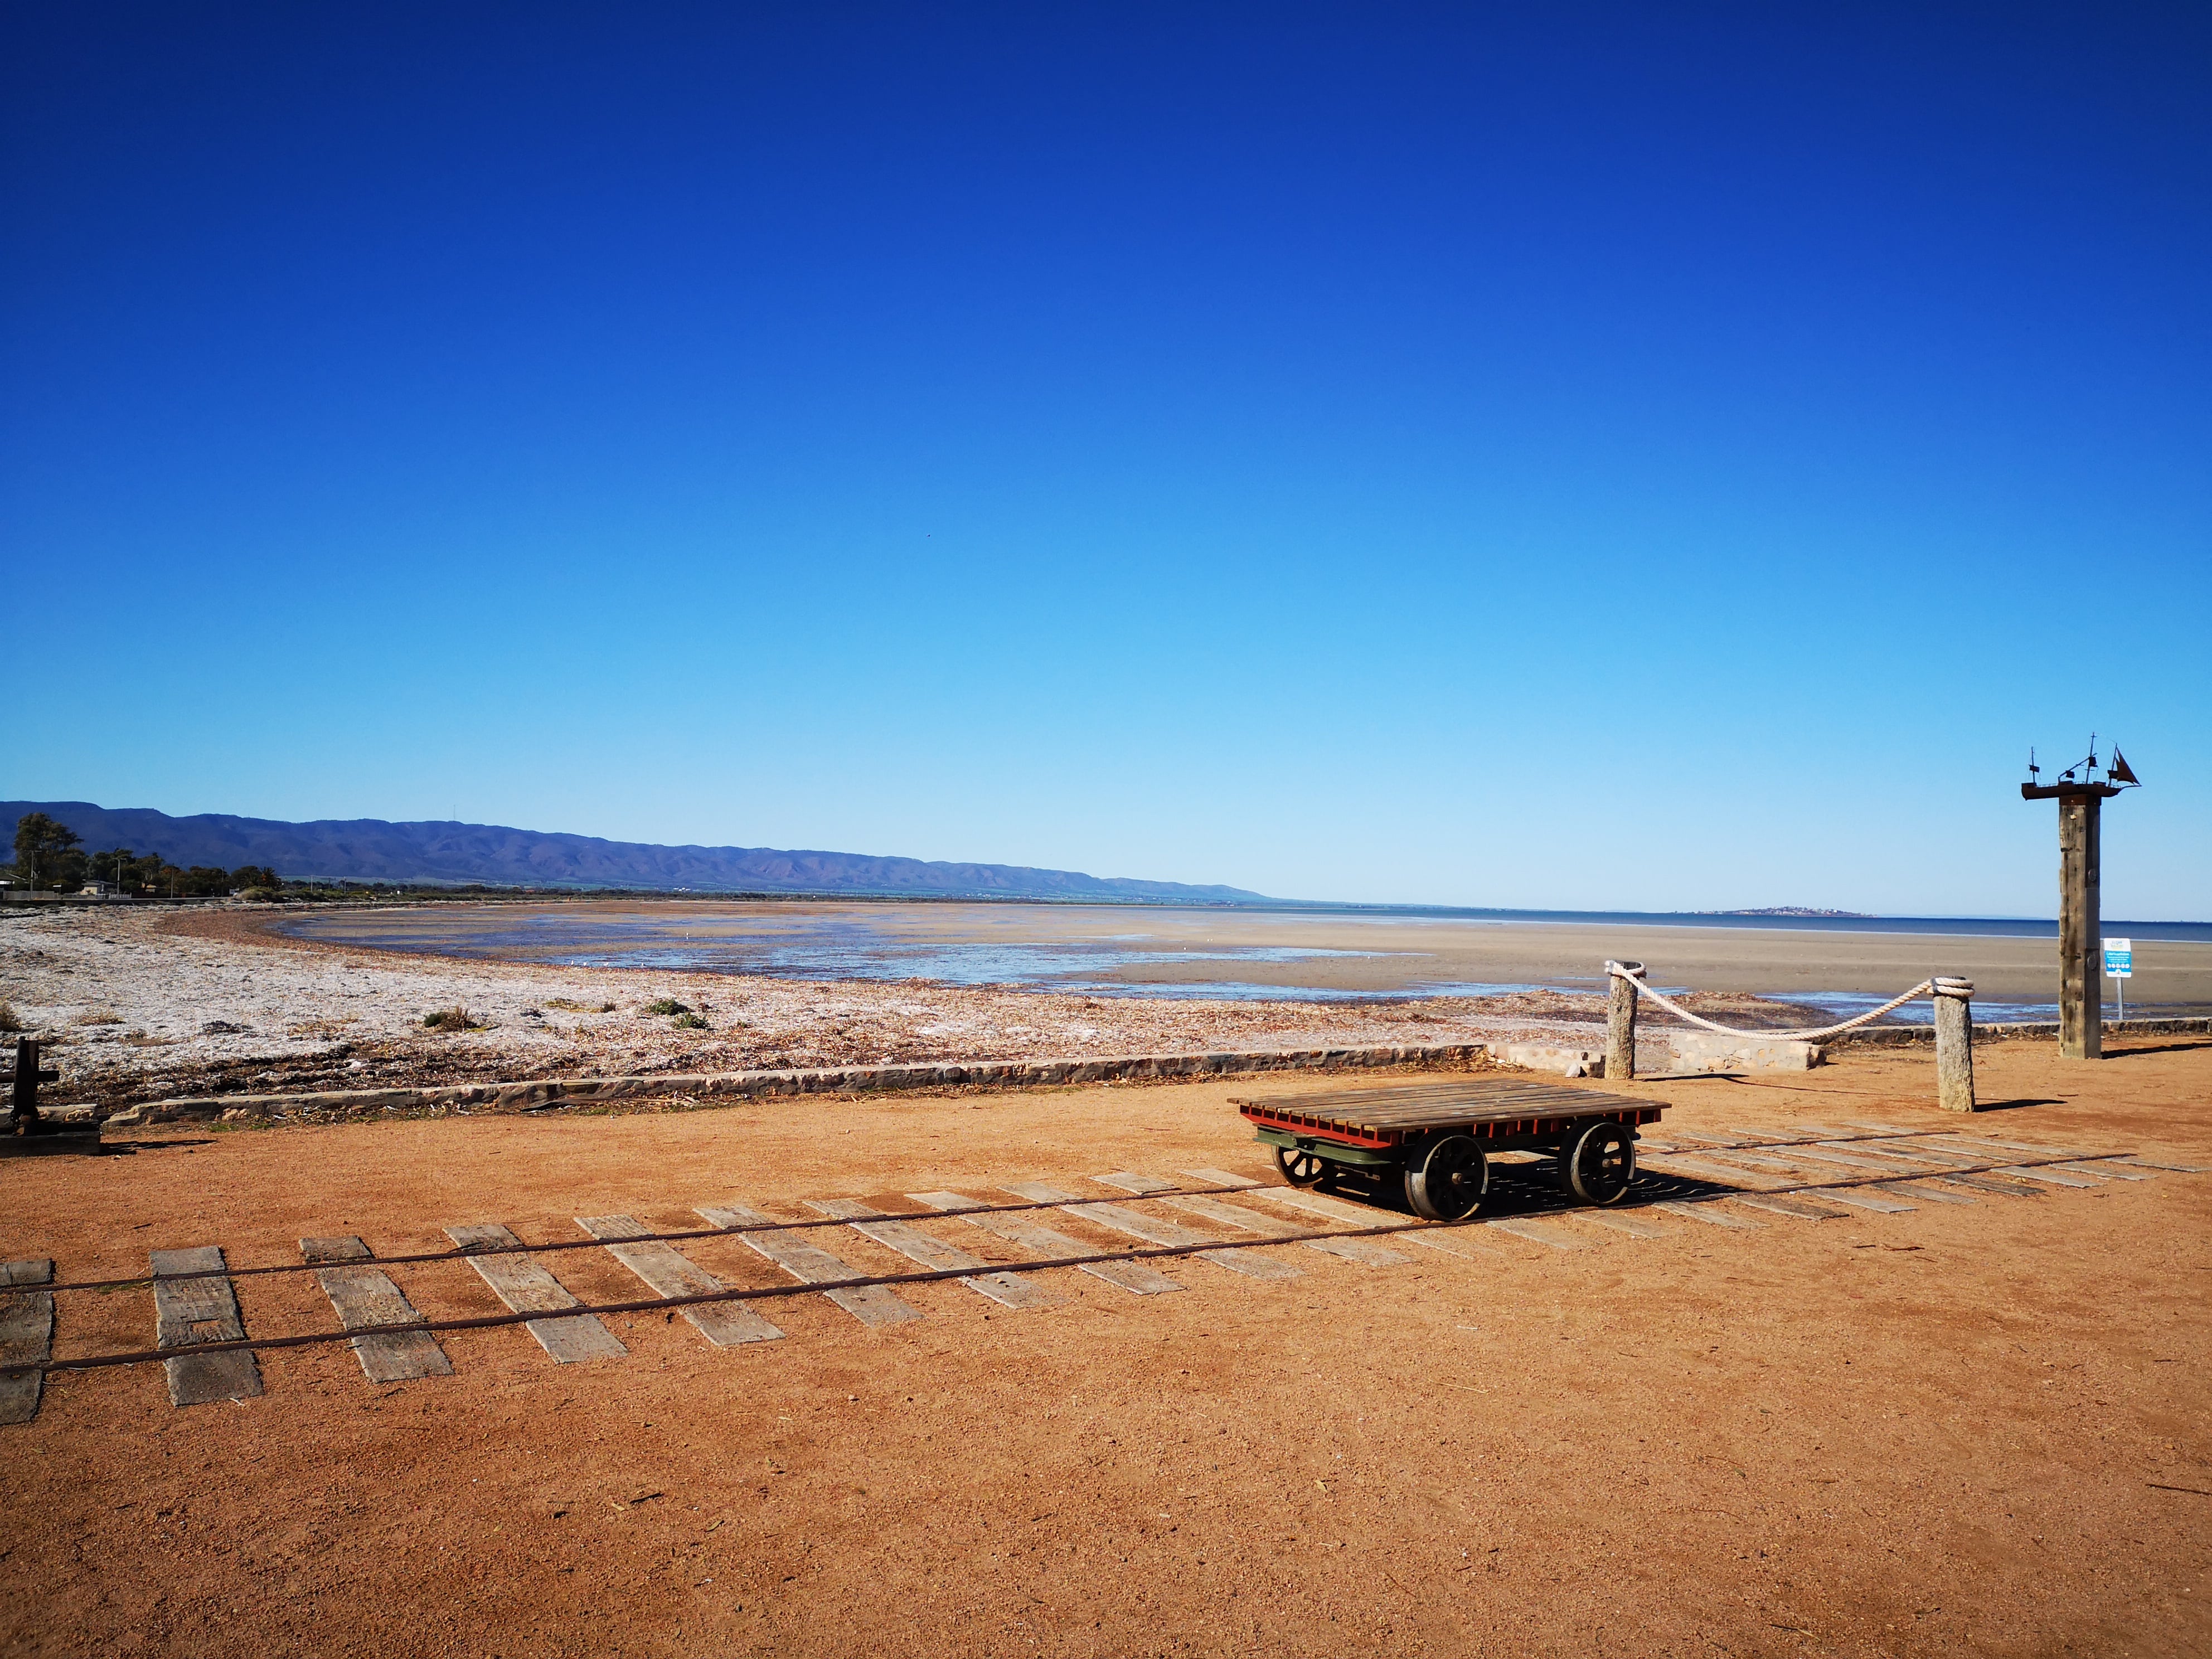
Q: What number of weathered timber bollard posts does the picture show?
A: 2